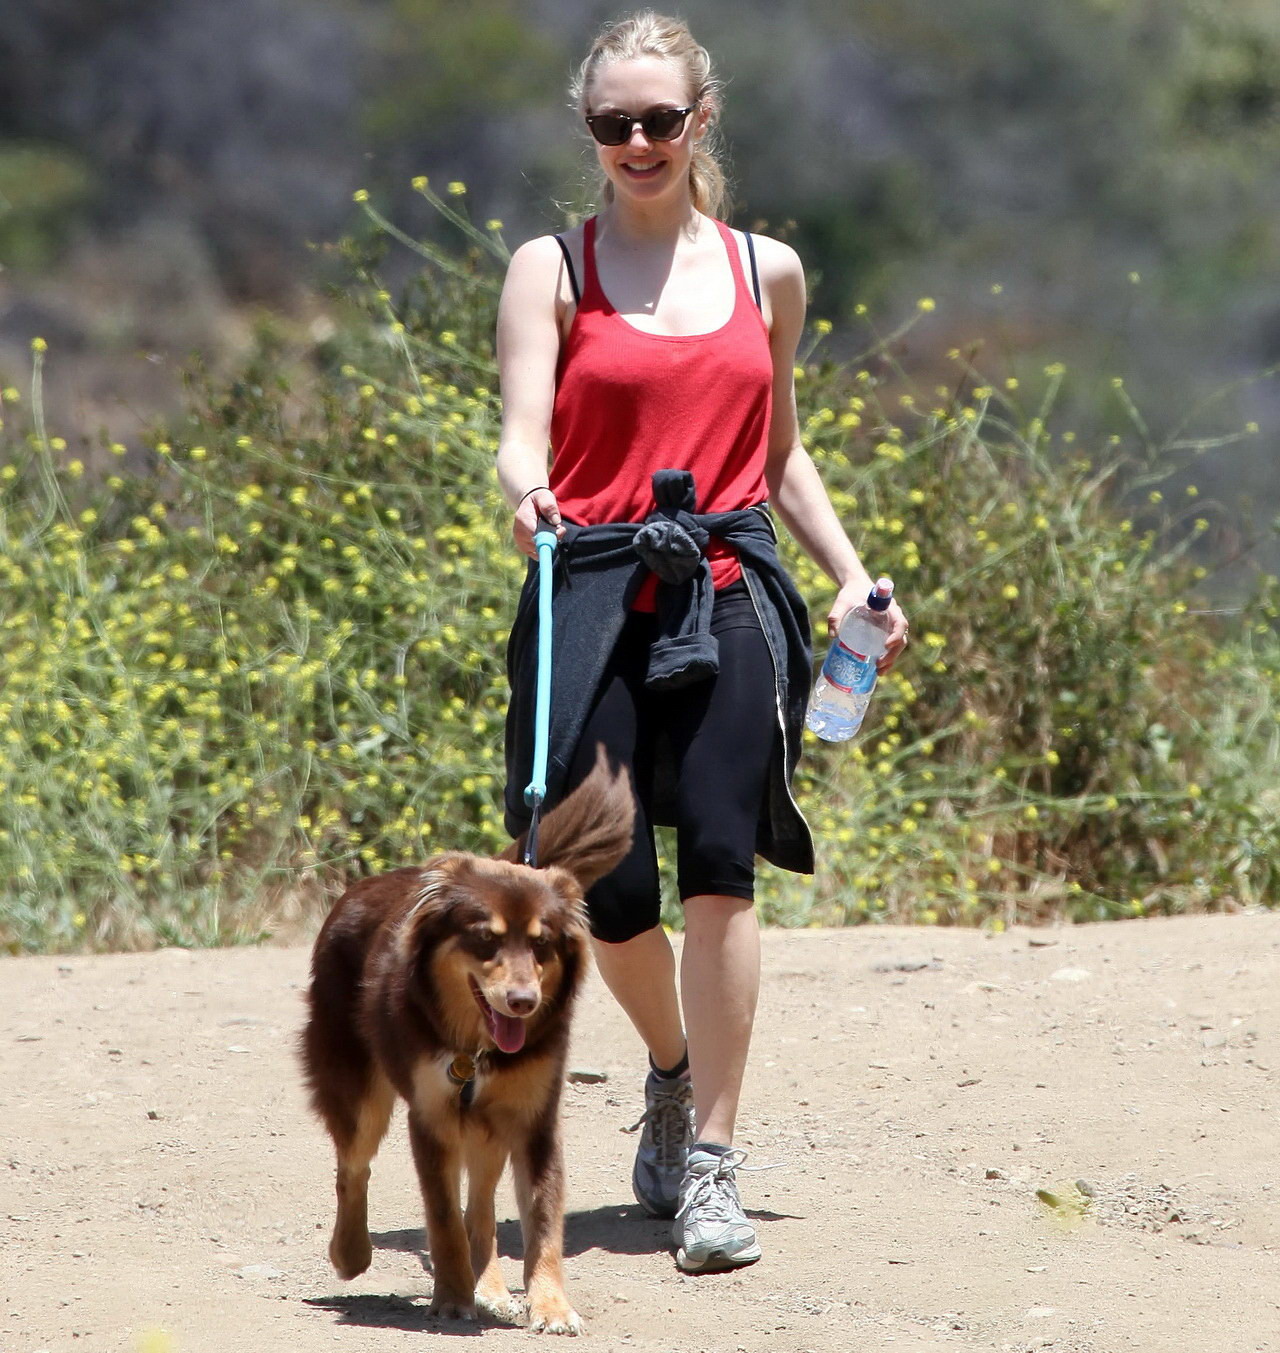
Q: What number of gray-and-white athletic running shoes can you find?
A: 2